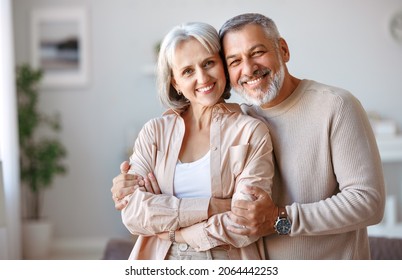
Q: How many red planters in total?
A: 0